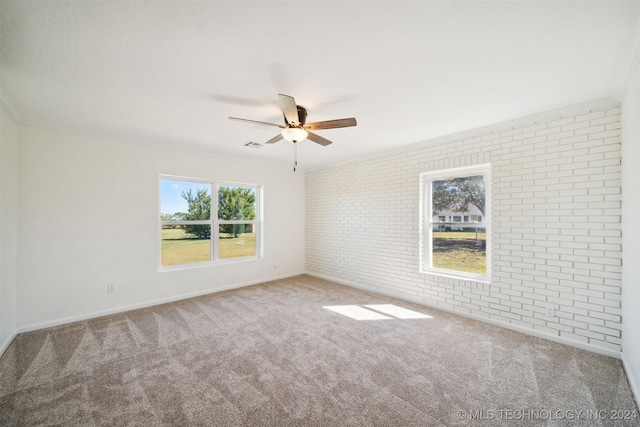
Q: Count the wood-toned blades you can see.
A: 5